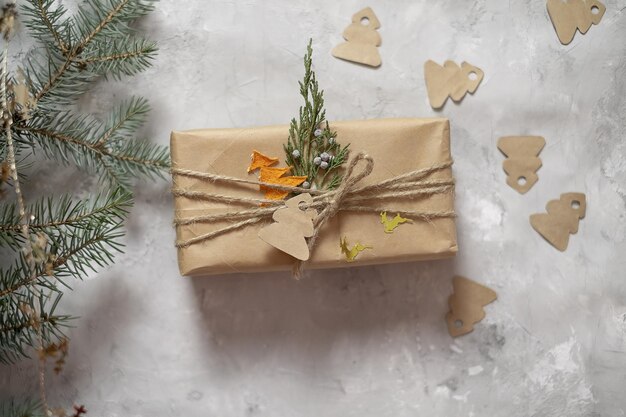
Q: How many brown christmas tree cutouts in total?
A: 7